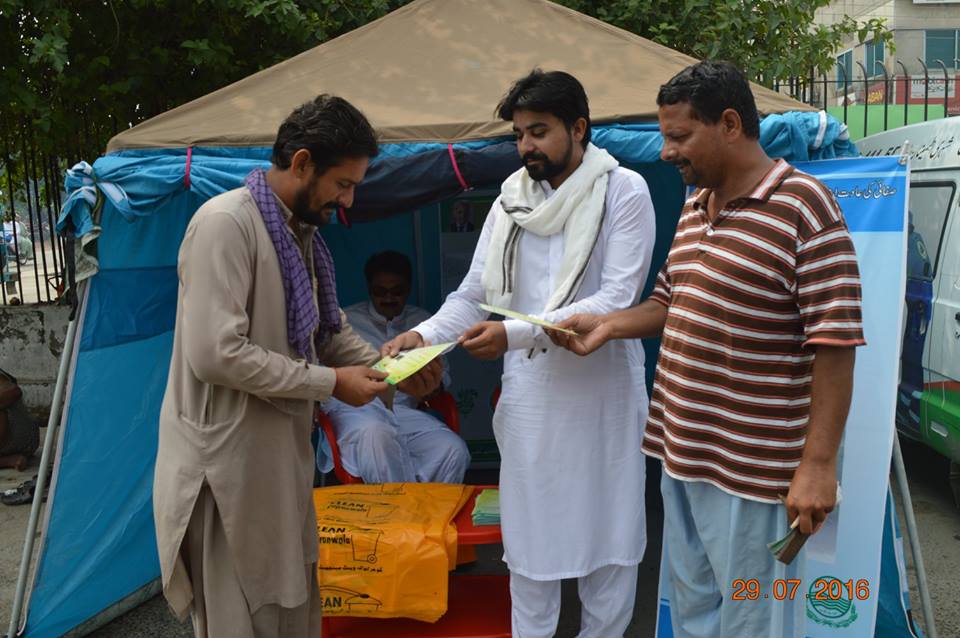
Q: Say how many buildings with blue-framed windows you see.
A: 1